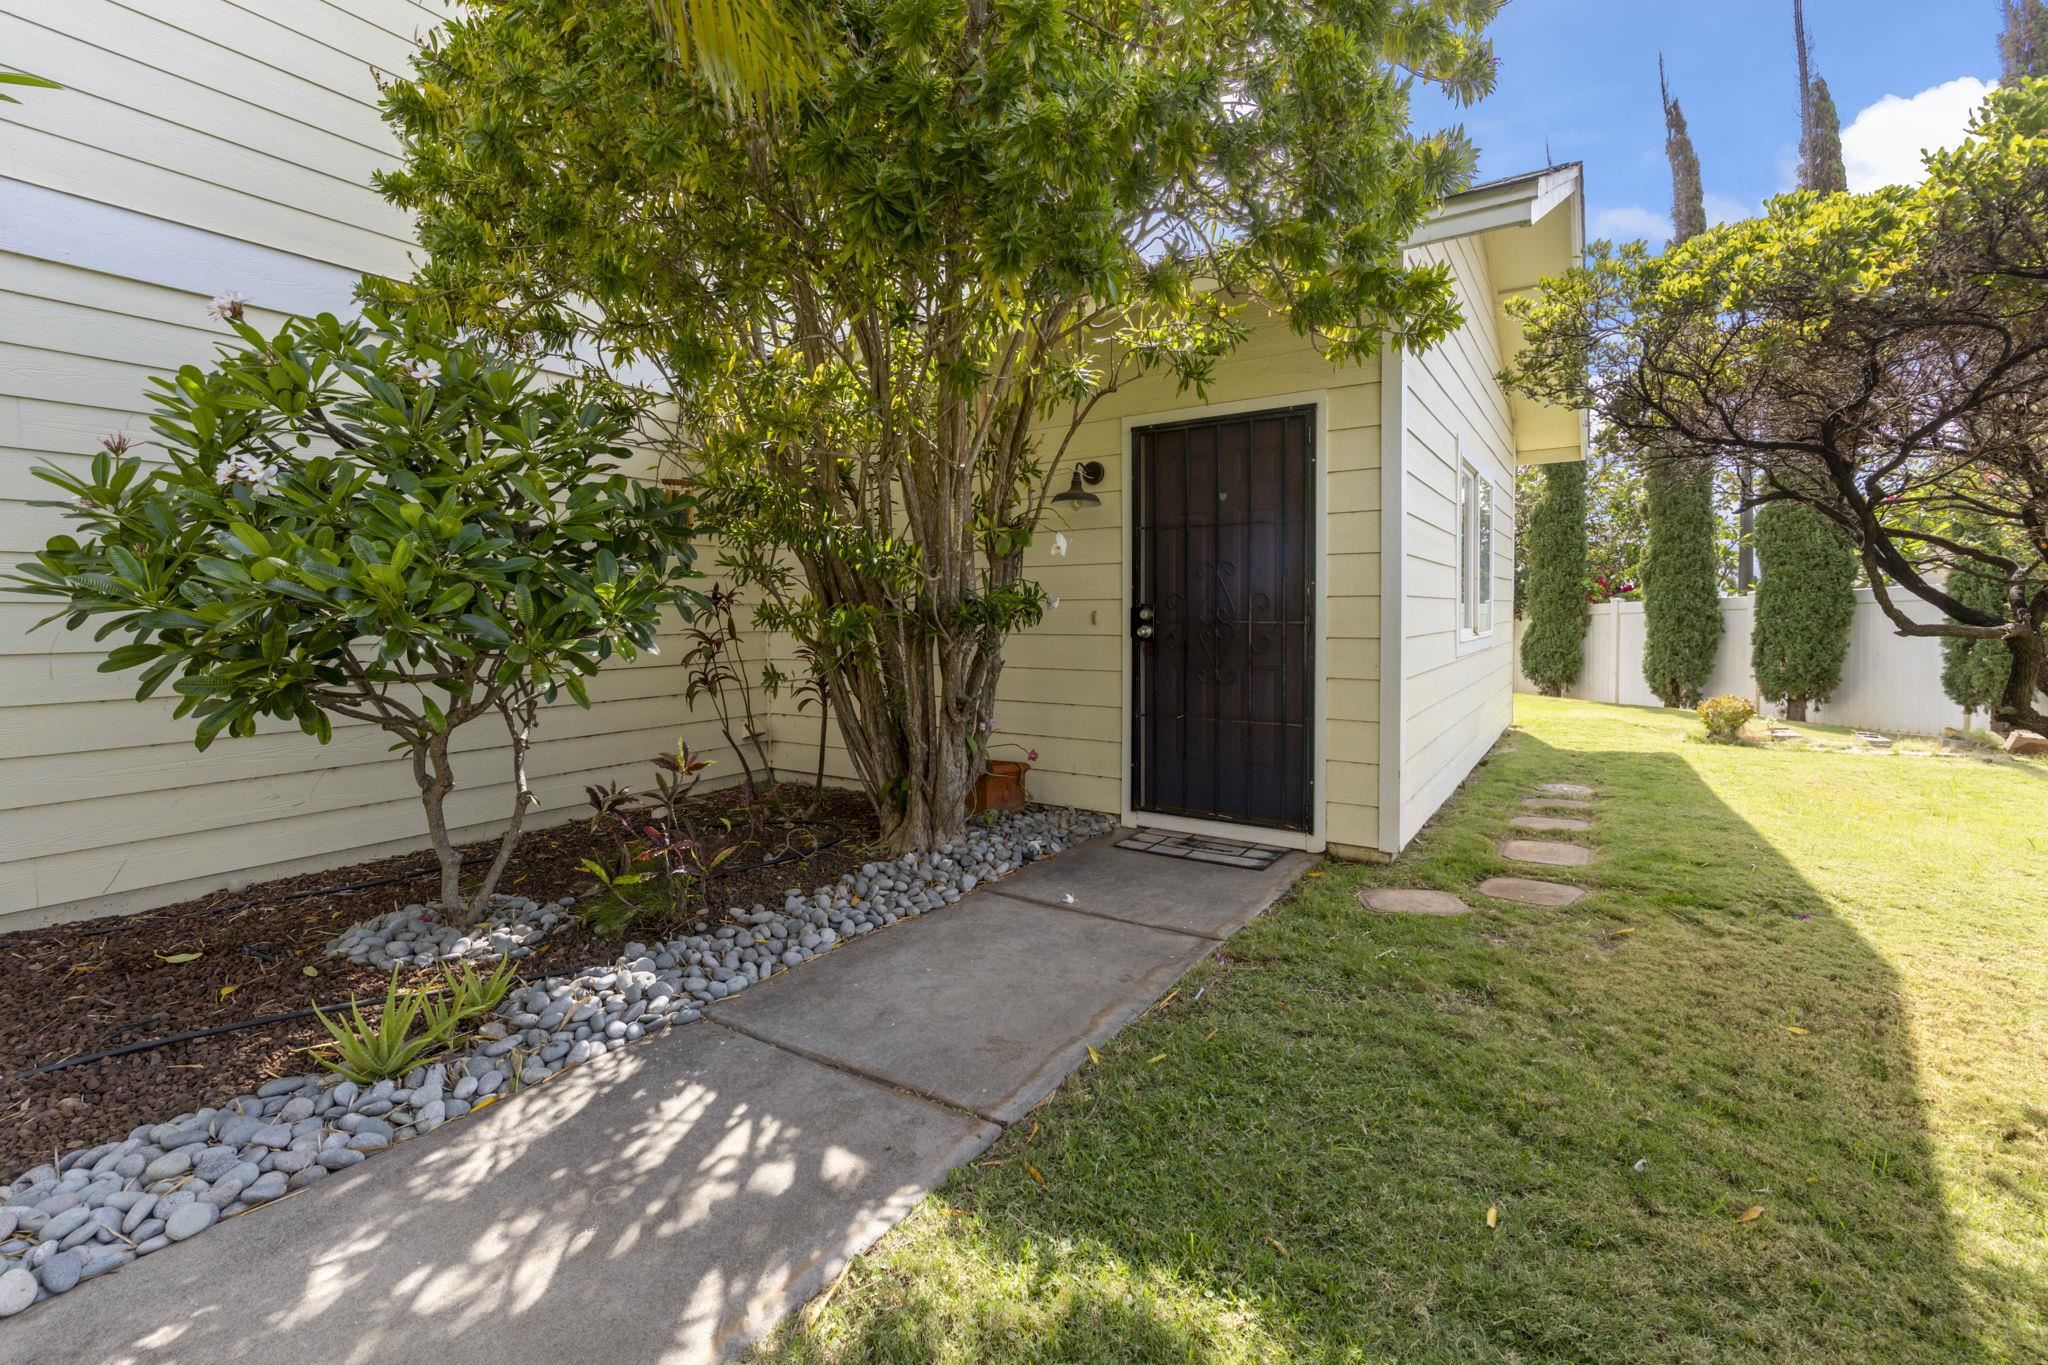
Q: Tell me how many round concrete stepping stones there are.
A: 6